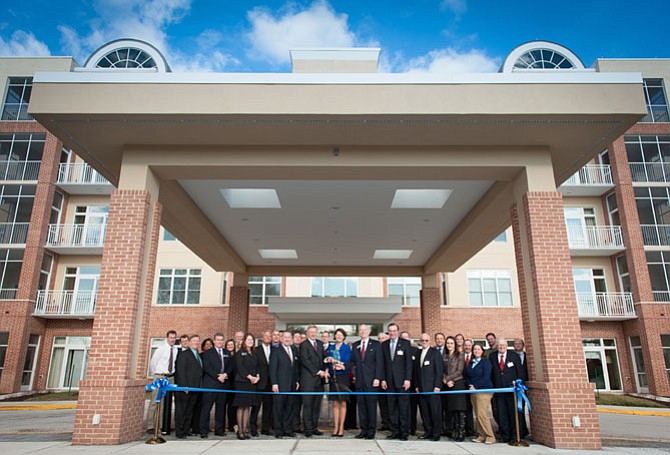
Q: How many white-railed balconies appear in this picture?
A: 6